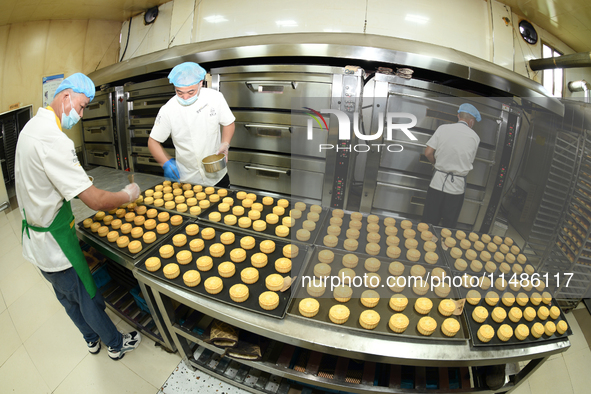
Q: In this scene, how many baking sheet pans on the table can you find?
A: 8